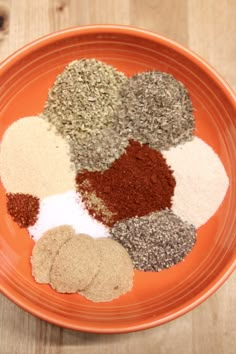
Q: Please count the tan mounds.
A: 3